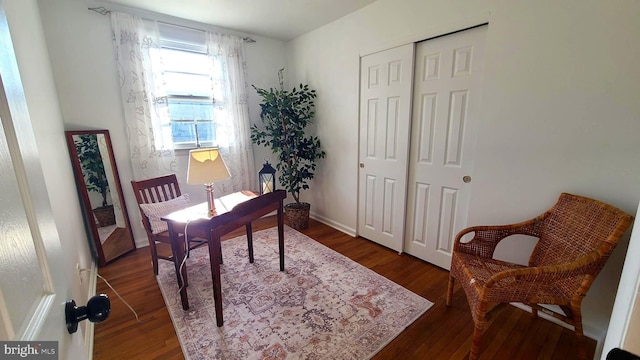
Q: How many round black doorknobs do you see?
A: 1